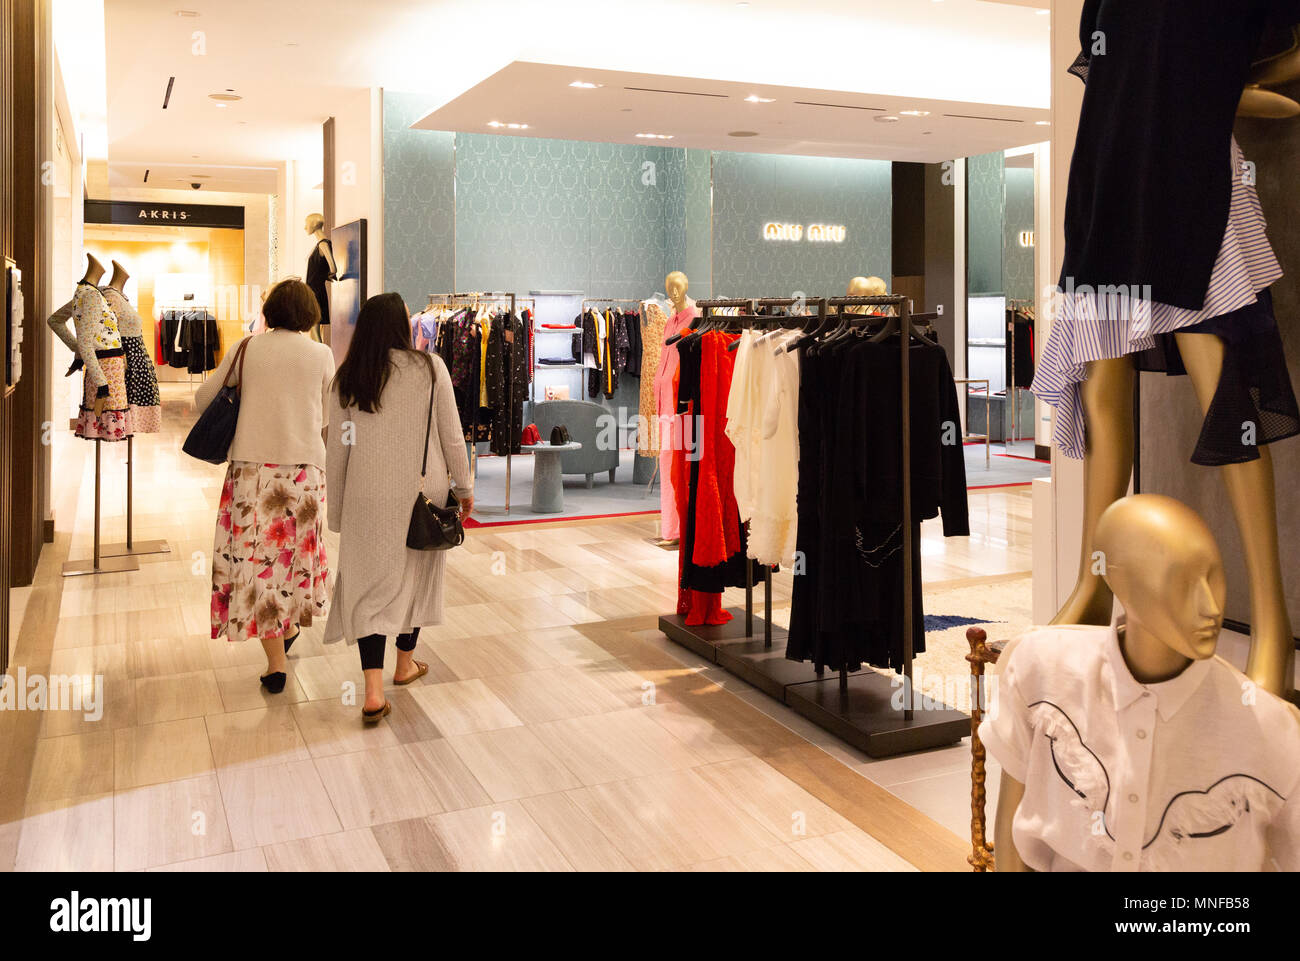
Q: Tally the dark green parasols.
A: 0